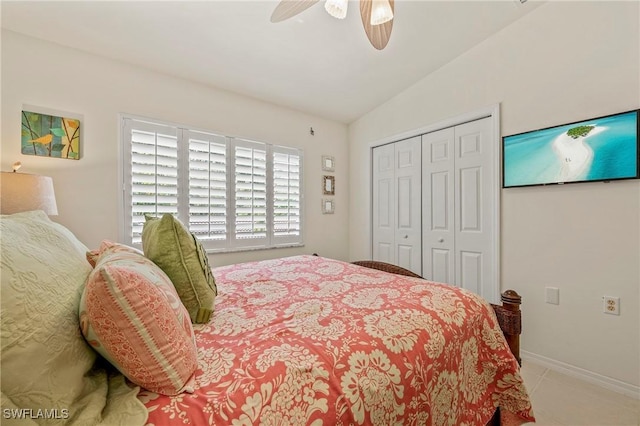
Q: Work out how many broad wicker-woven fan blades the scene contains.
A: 2